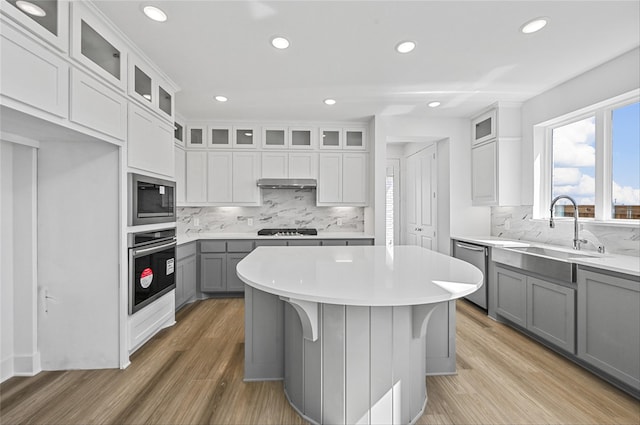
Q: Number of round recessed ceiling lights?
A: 7